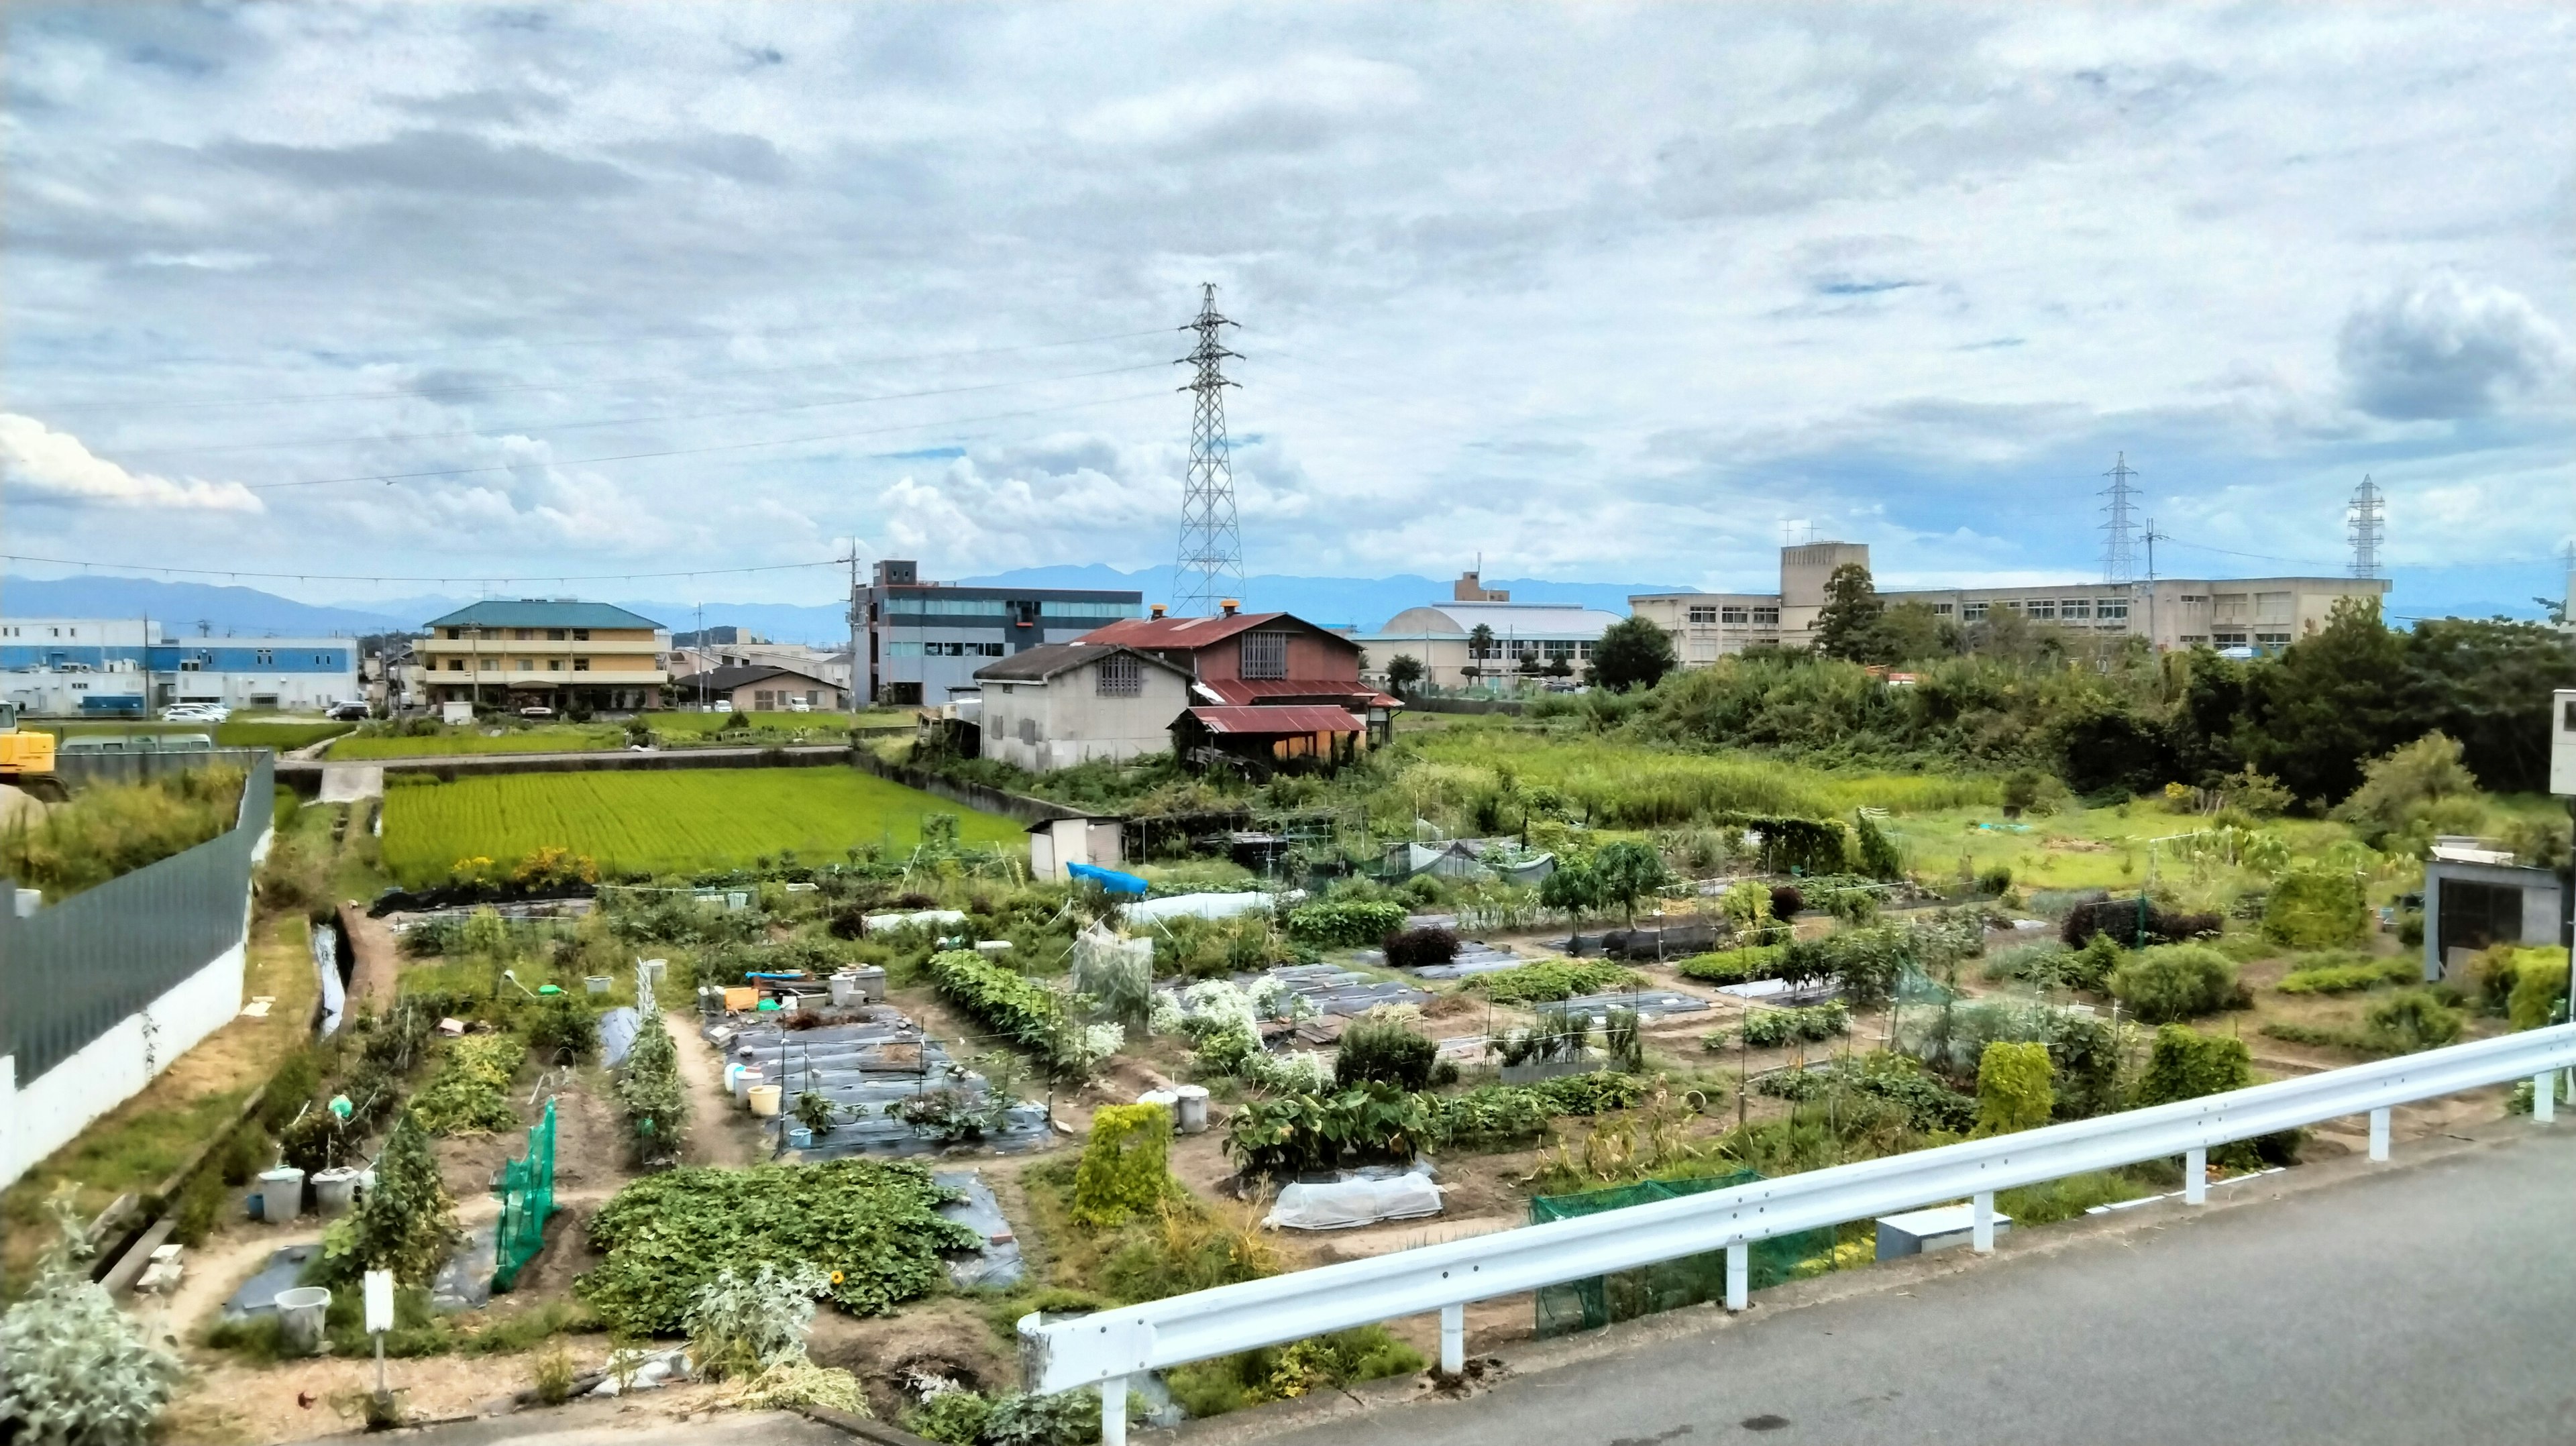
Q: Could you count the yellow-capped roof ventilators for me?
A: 2